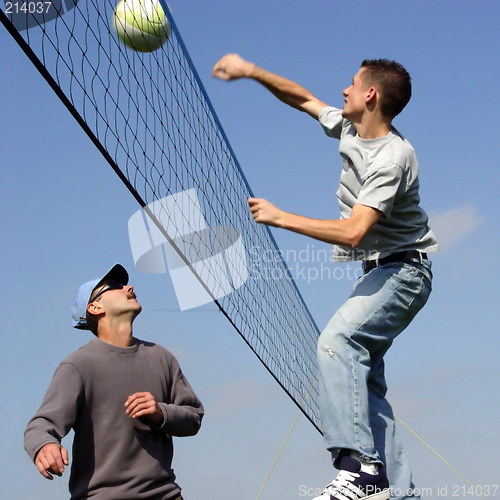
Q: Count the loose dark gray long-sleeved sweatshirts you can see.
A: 1